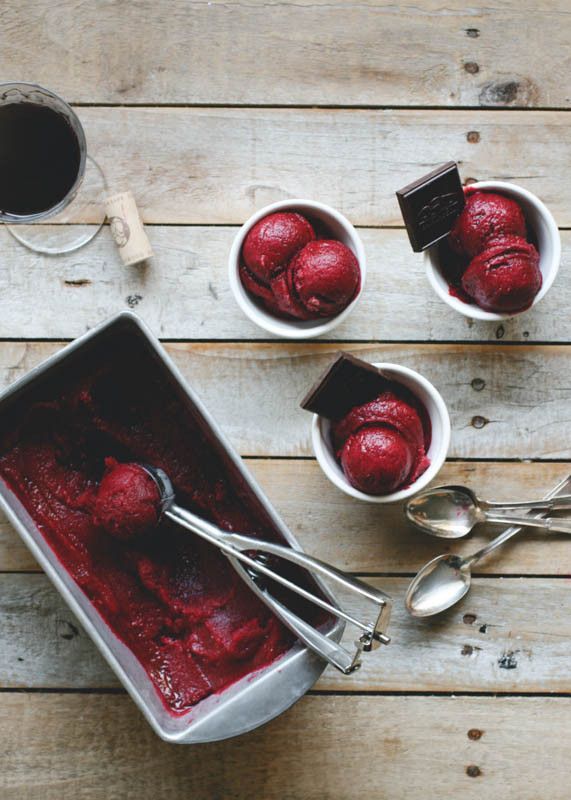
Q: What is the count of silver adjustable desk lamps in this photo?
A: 0